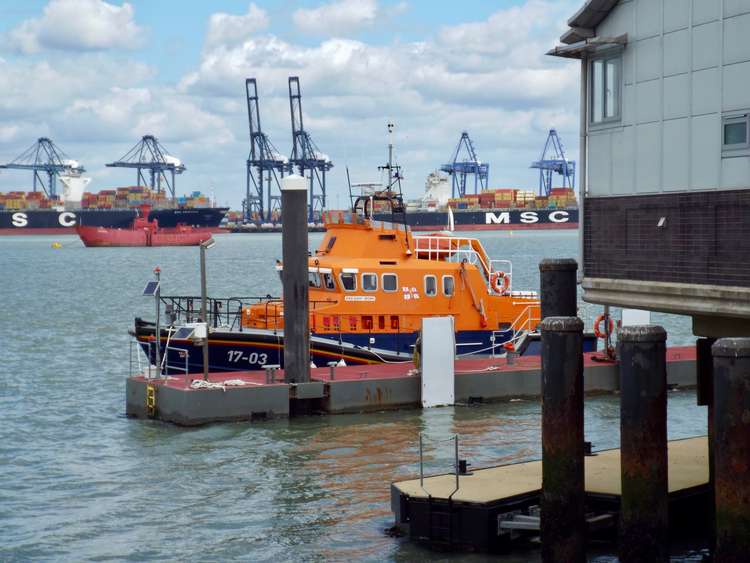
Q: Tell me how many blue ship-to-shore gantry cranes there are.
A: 6